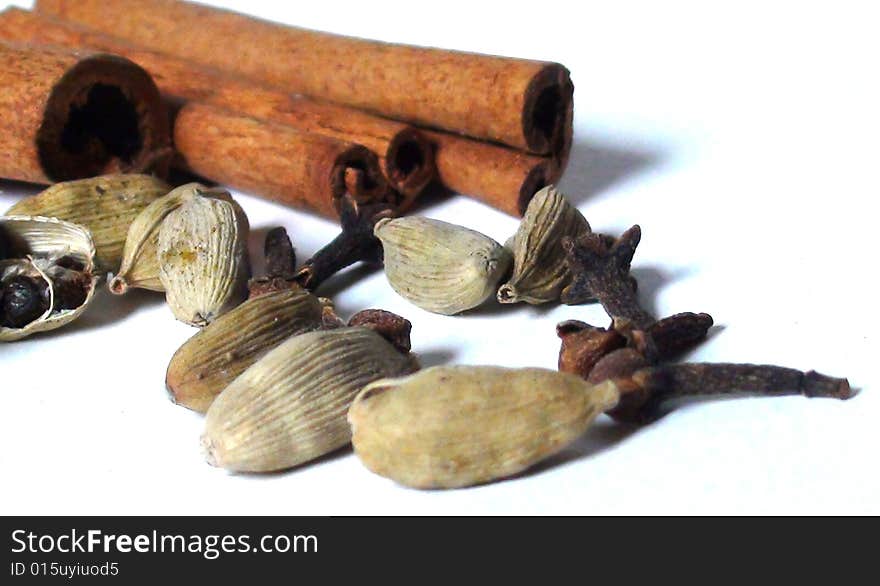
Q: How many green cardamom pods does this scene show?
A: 9